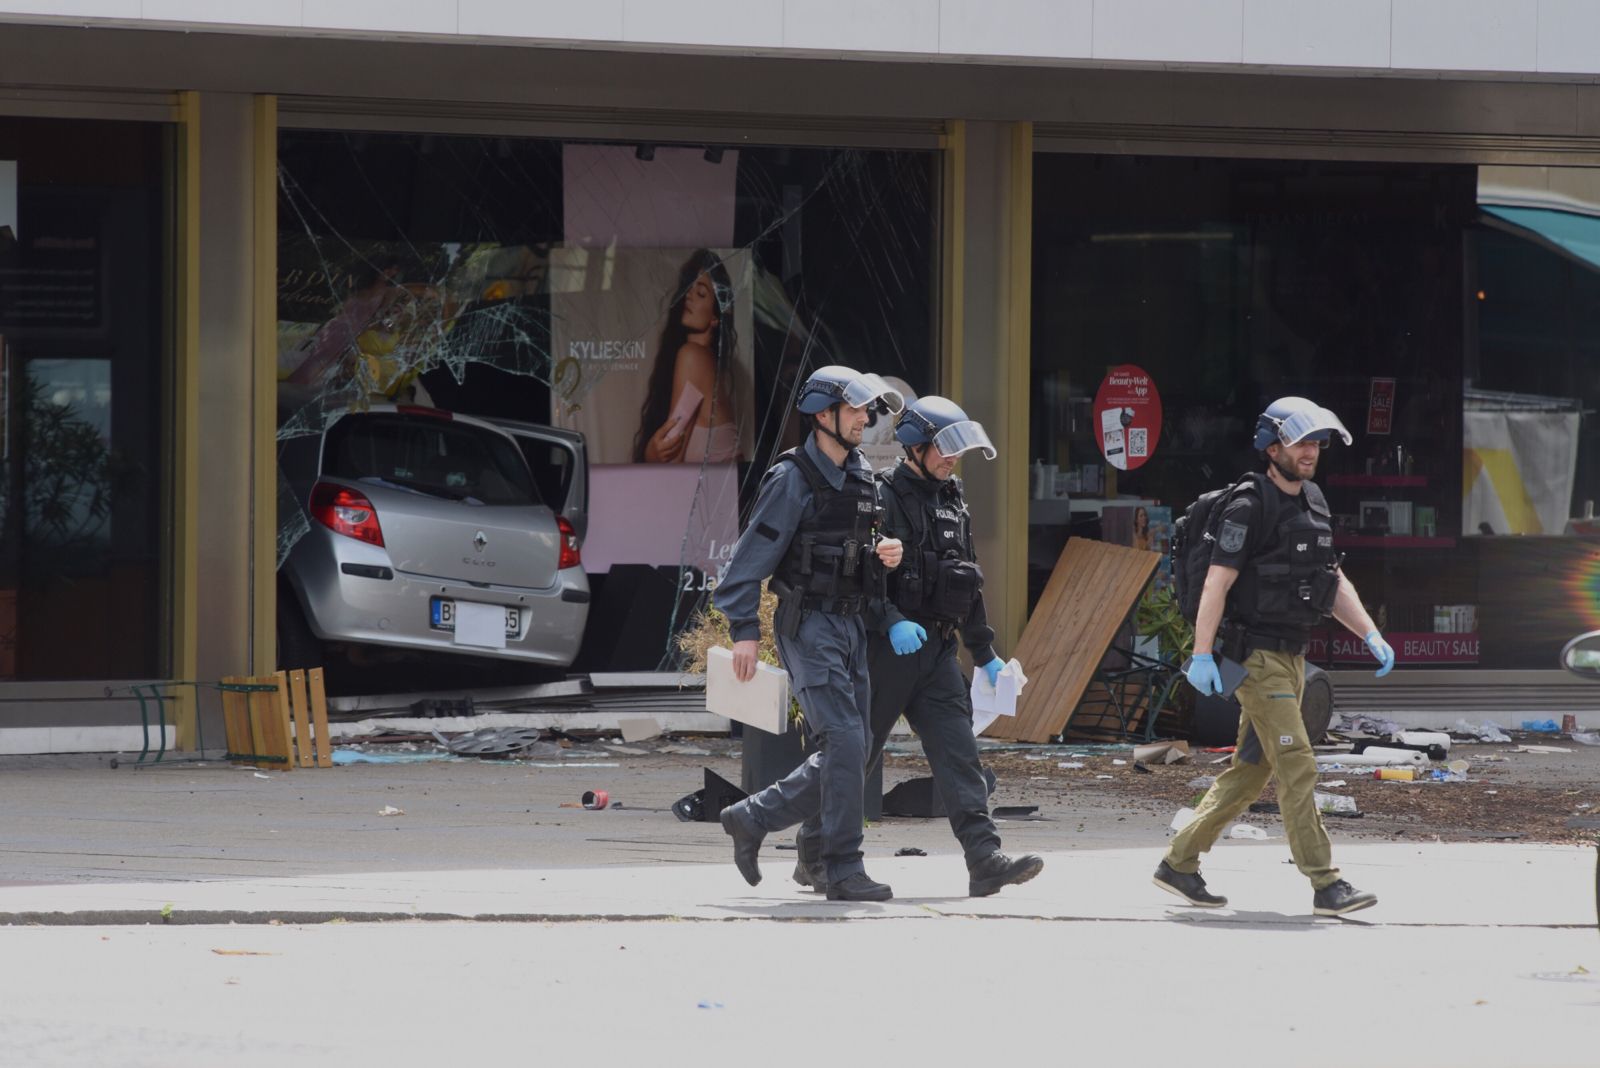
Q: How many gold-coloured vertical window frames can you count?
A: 4